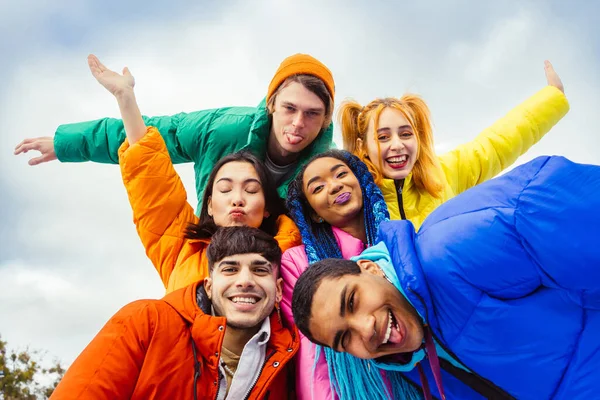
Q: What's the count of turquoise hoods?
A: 1